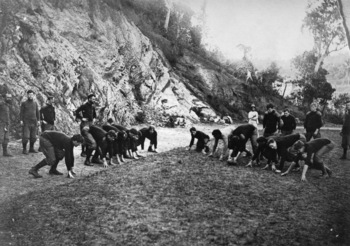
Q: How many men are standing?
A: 9